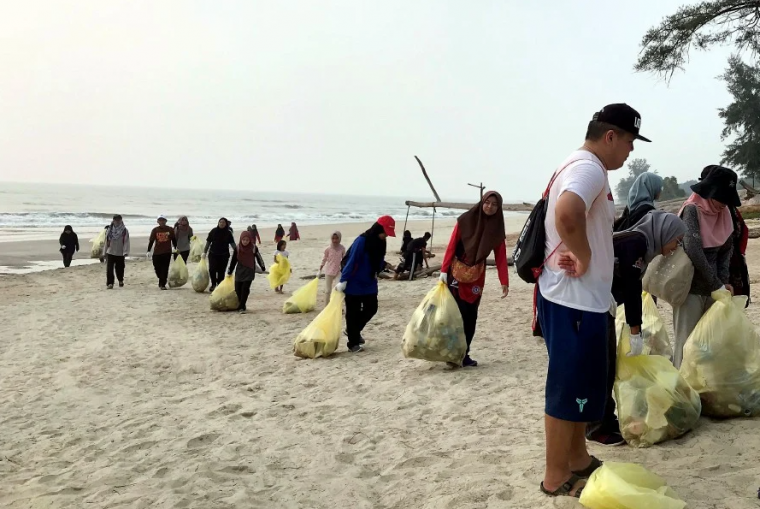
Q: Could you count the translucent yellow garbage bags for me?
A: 13